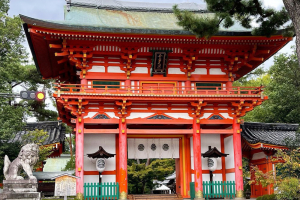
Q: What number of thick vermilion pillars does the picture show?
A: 4